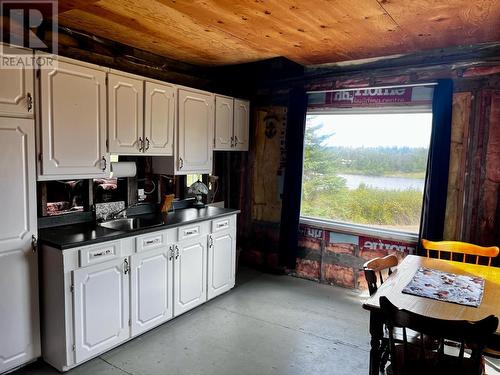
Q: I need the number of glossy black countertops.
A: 1